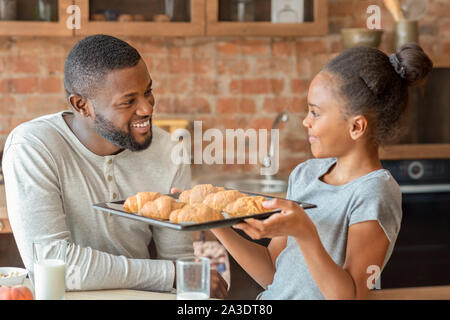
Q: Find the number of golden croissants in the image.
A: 6